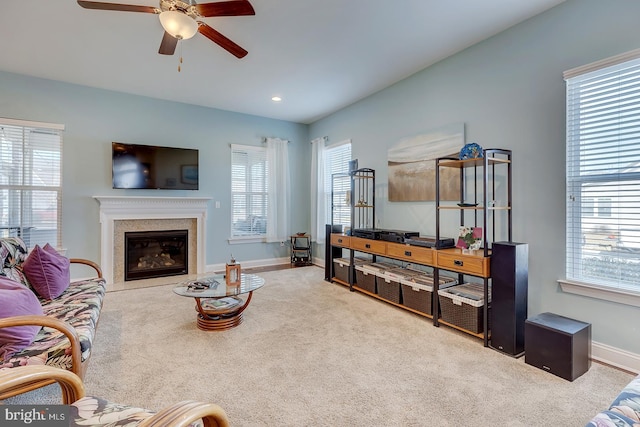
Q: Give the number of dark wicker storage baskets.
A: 5